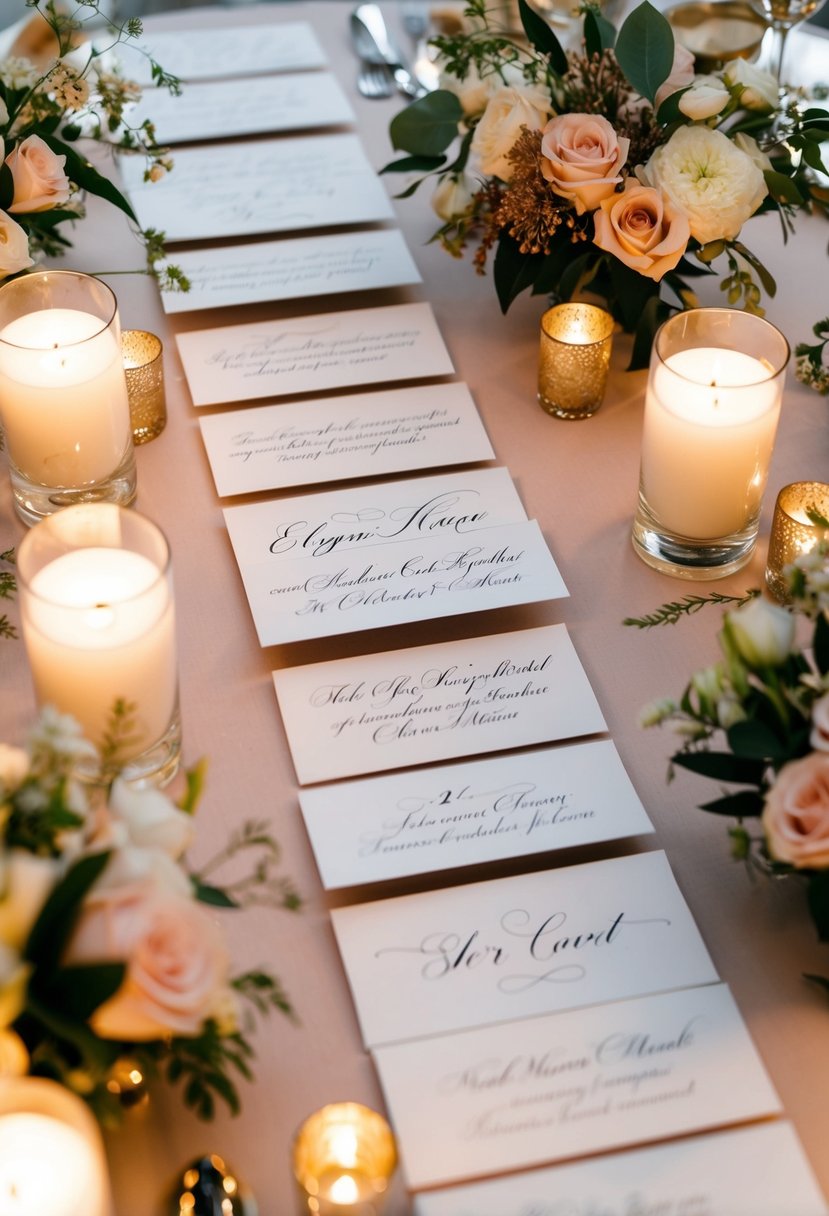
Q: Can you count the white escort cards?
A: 13